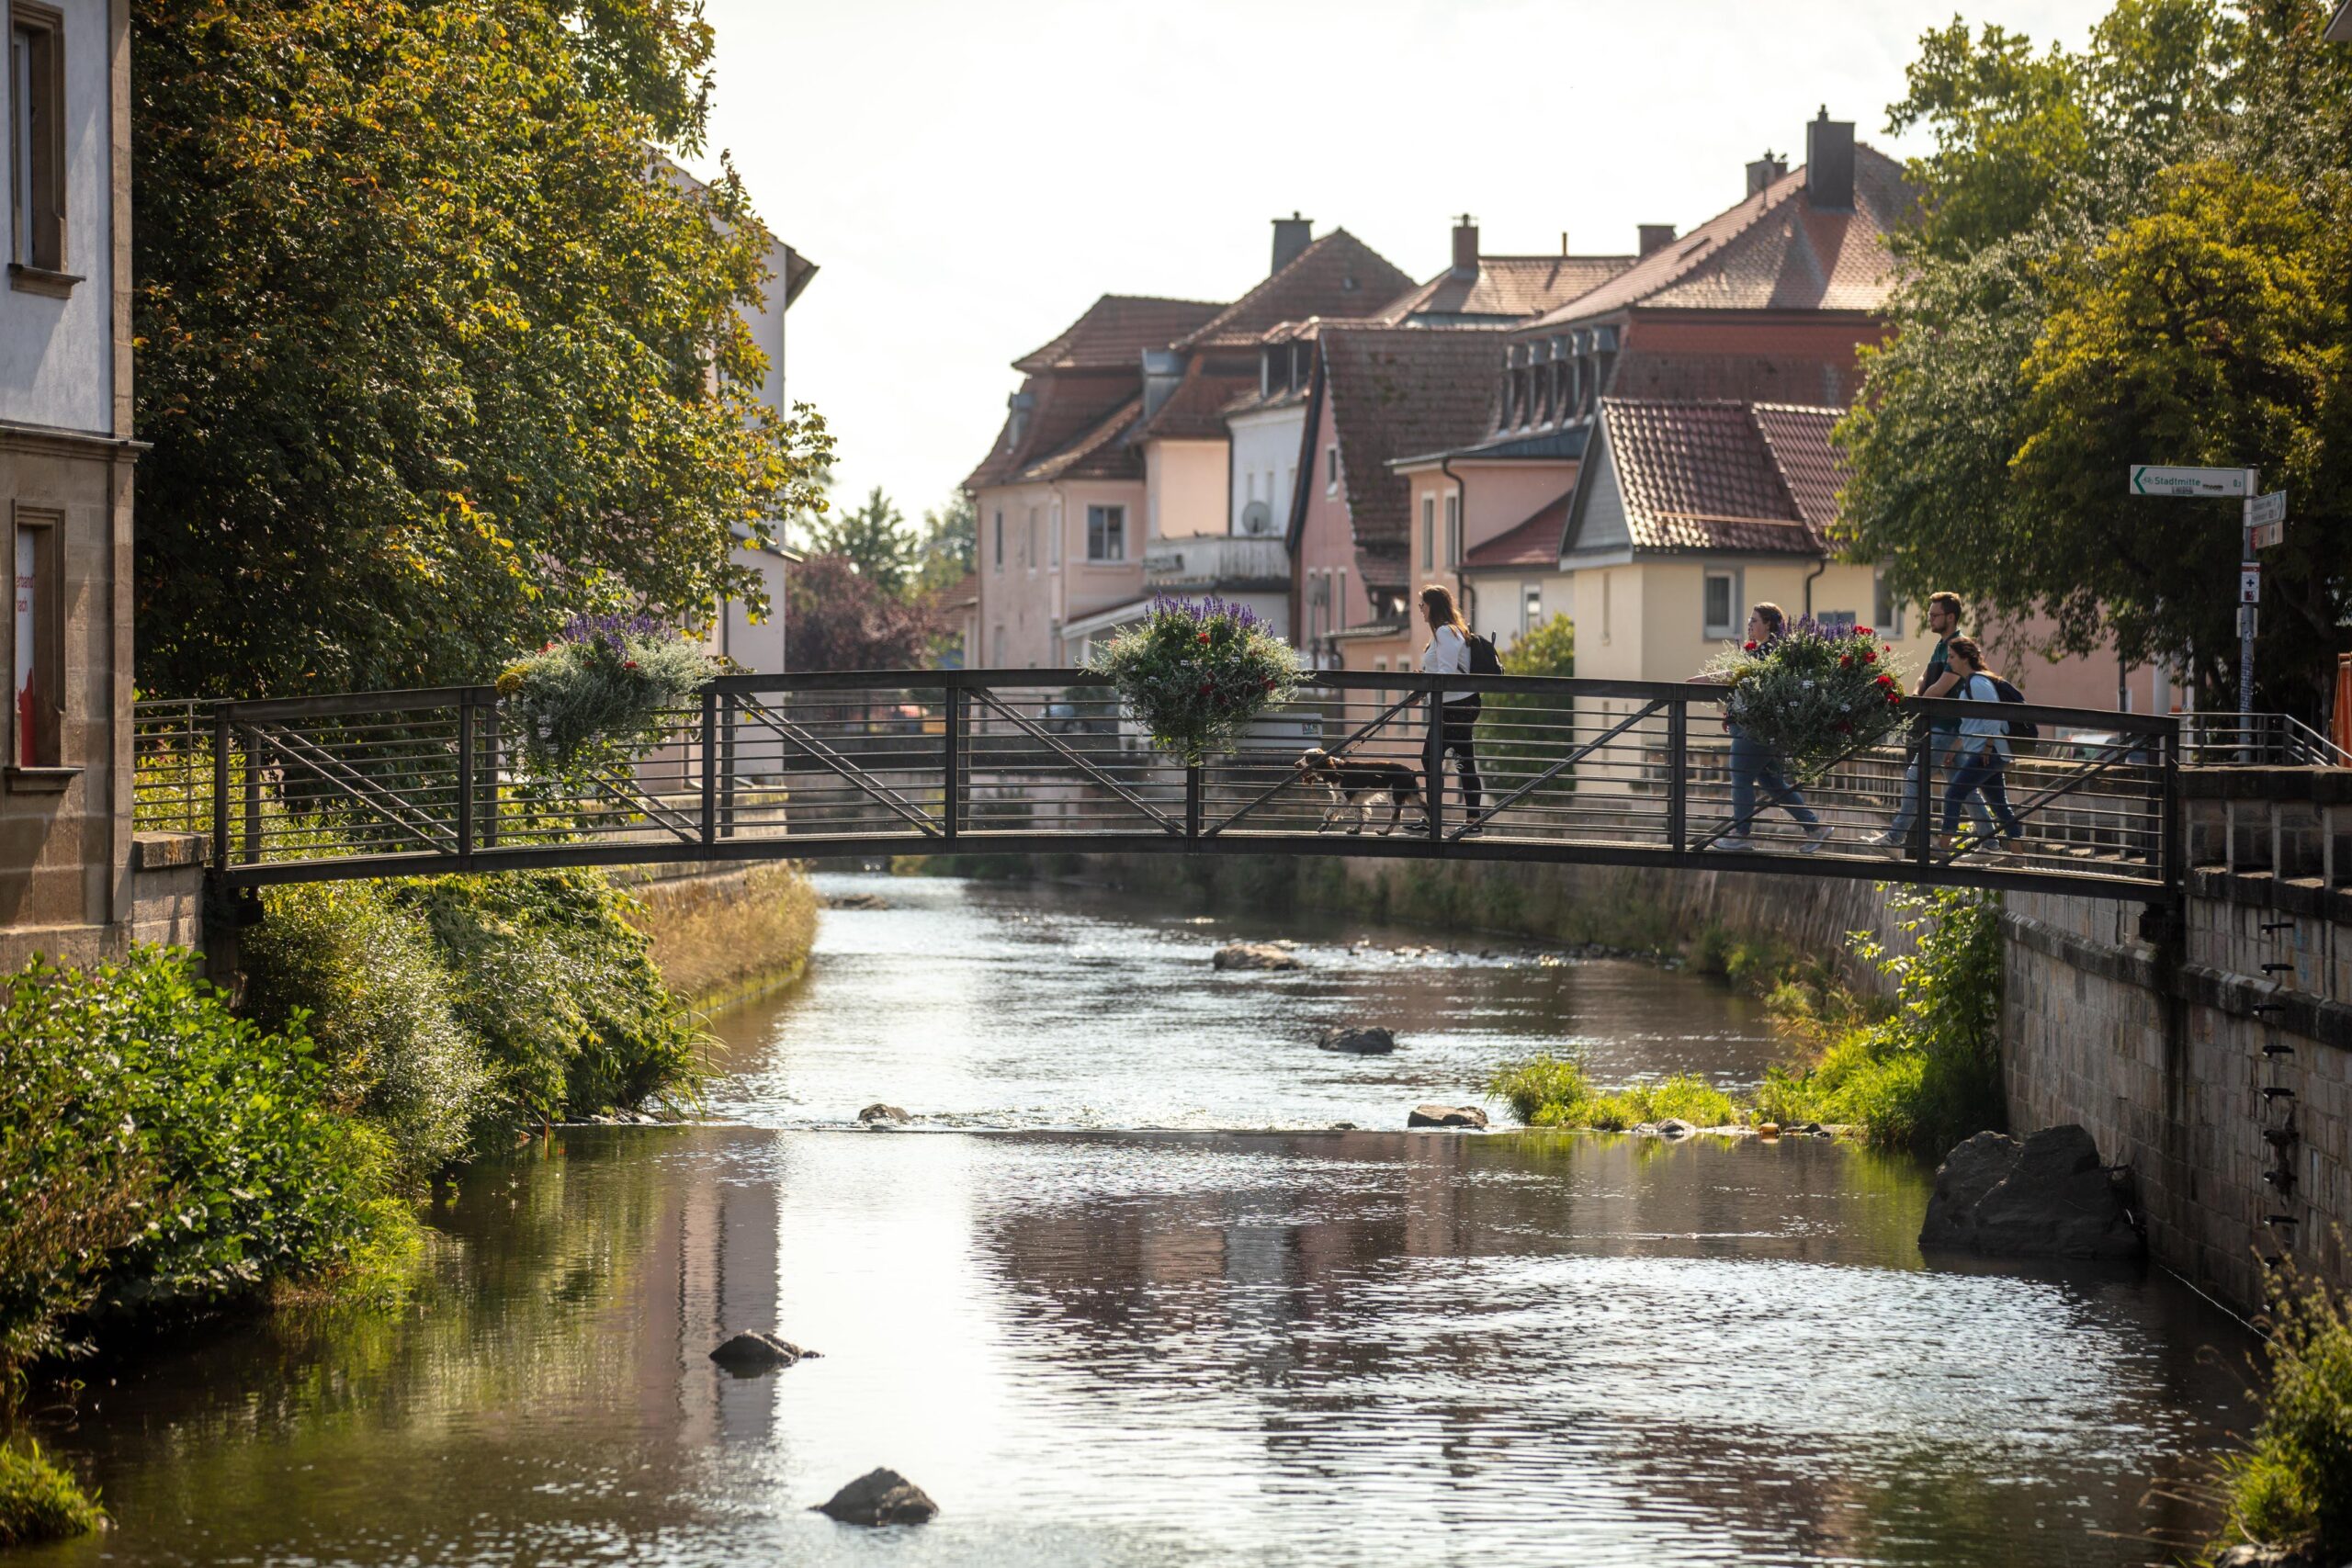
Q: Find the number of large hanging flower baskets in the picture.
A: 3